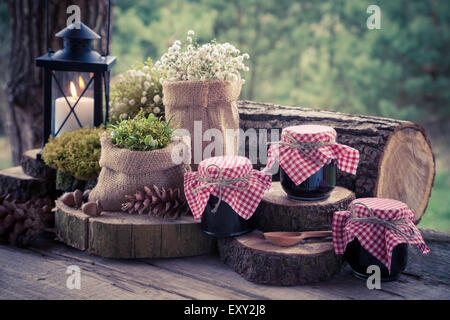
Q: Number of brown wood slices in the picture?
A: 5